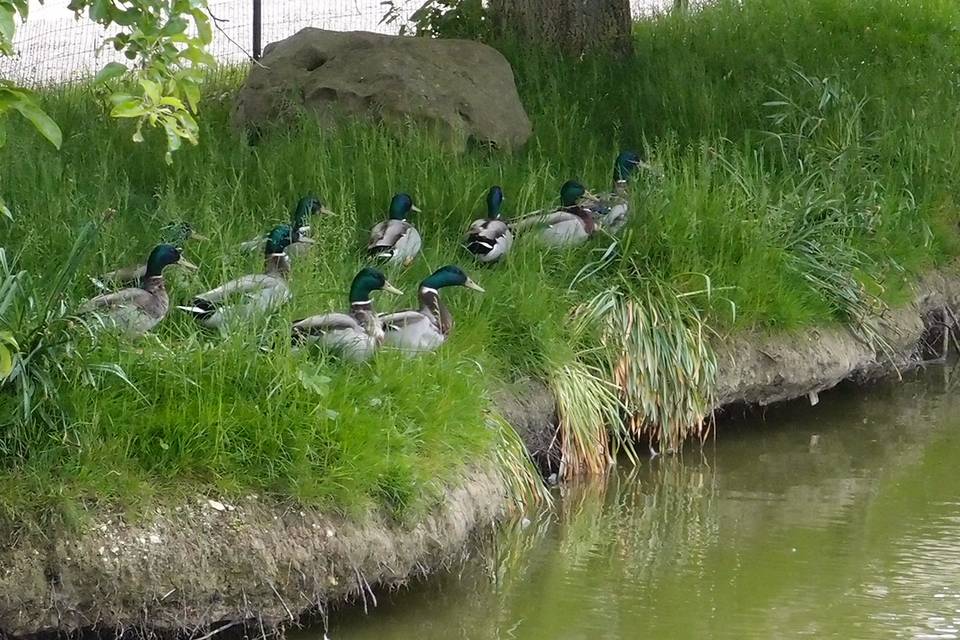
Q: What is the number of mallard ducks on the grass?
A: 10